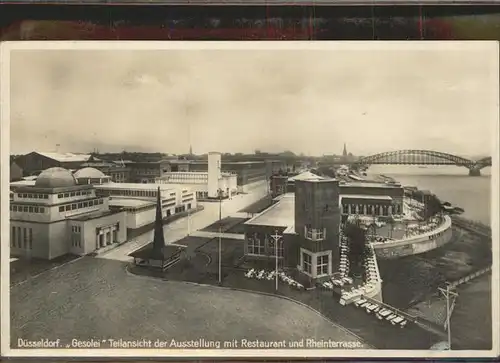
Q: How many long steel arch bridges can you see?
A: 1